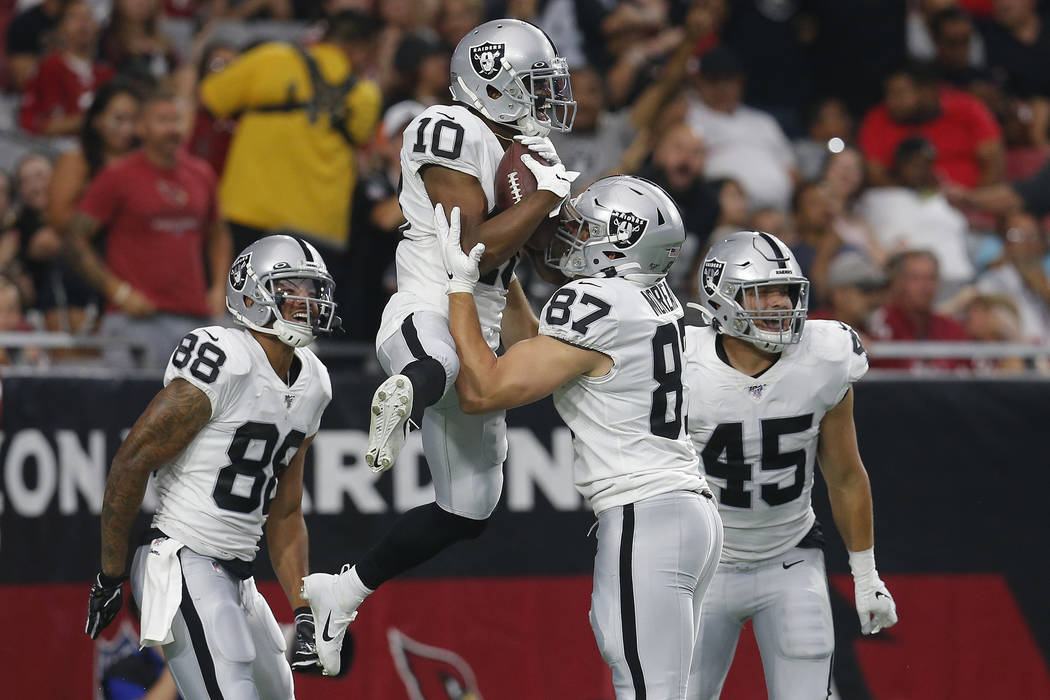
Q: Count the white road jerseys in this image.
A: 4